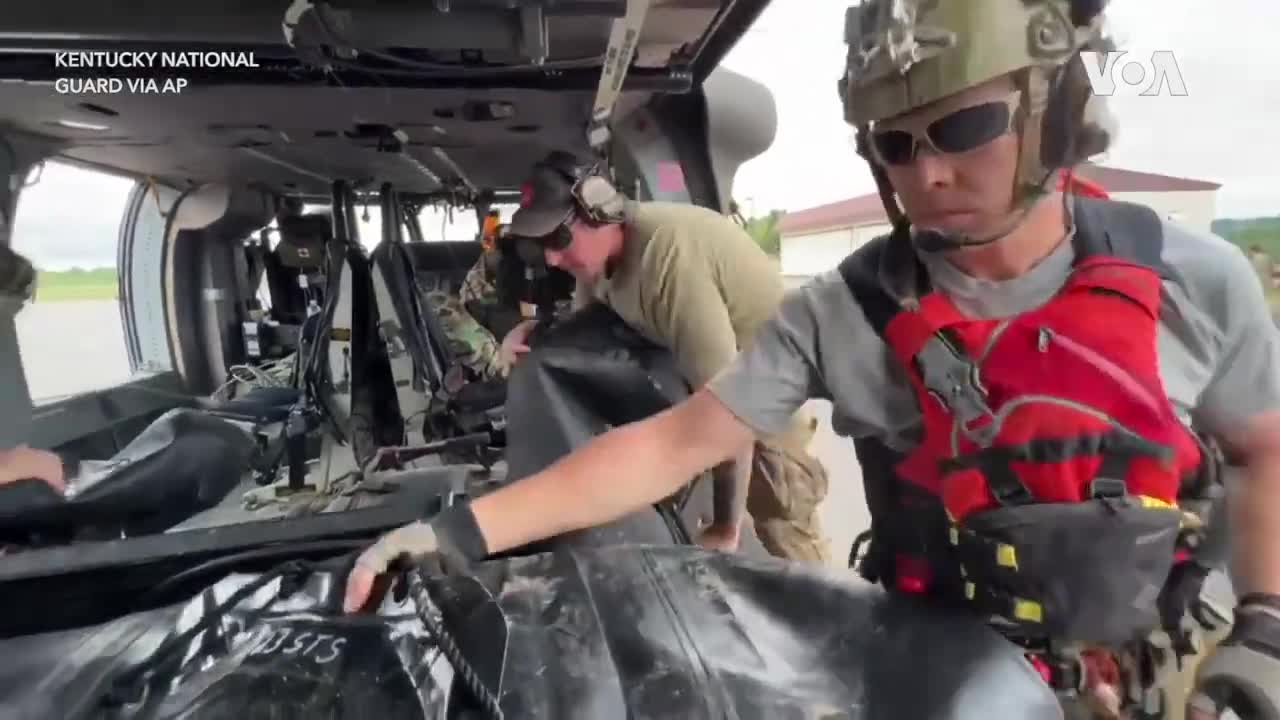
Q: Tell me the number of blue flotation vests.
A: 0